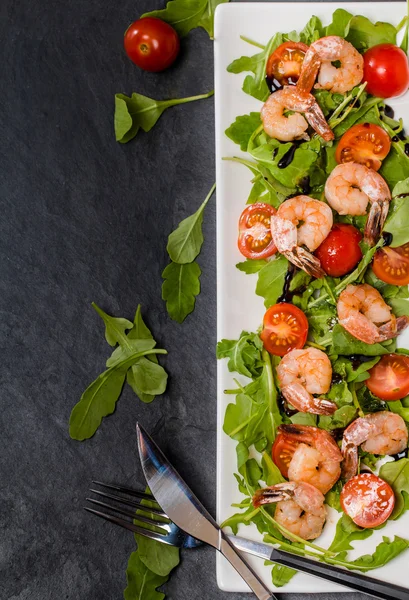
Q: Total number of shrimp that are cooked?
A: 9